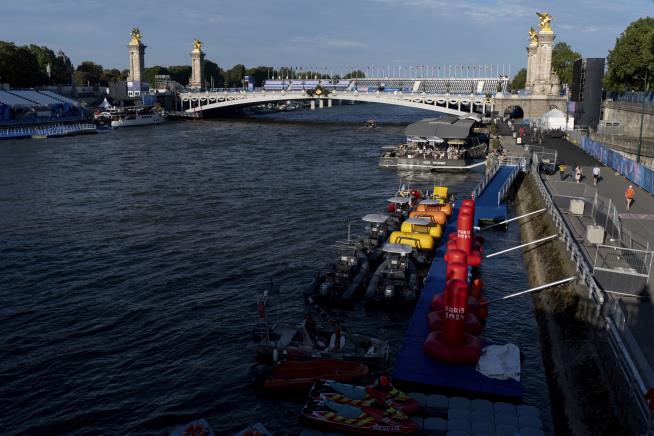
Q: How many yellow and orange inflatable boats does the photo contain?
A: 4